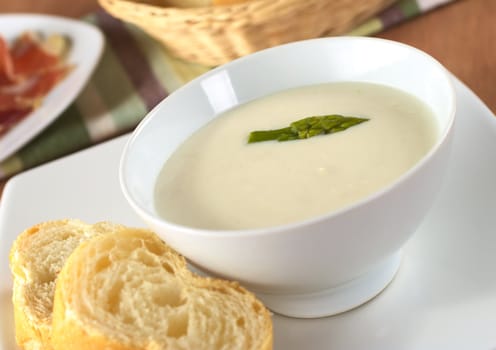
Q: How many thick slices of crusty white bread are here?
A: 2